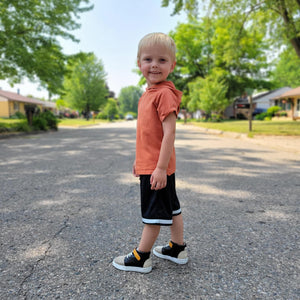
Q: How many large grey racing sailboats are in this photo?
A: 0